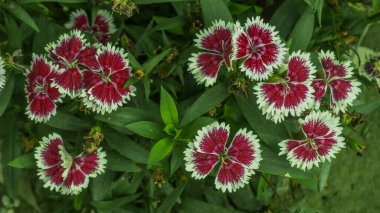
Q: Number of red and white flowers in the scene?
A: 11